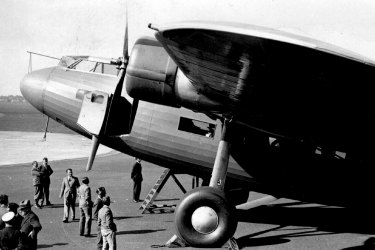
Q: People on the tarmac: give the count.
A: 11